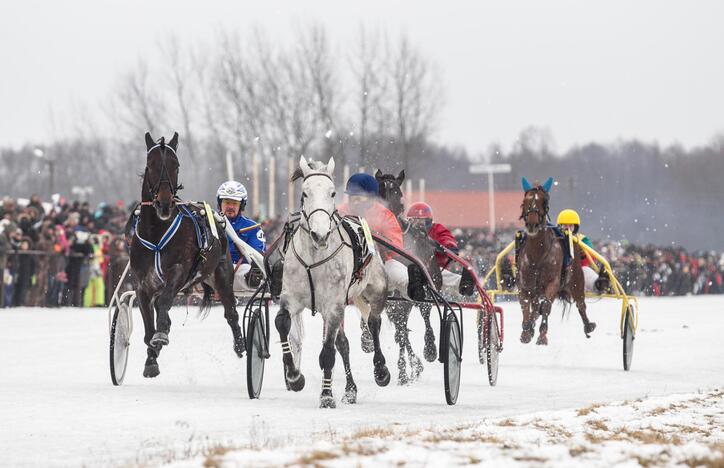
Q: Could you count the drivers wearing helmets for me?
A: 4